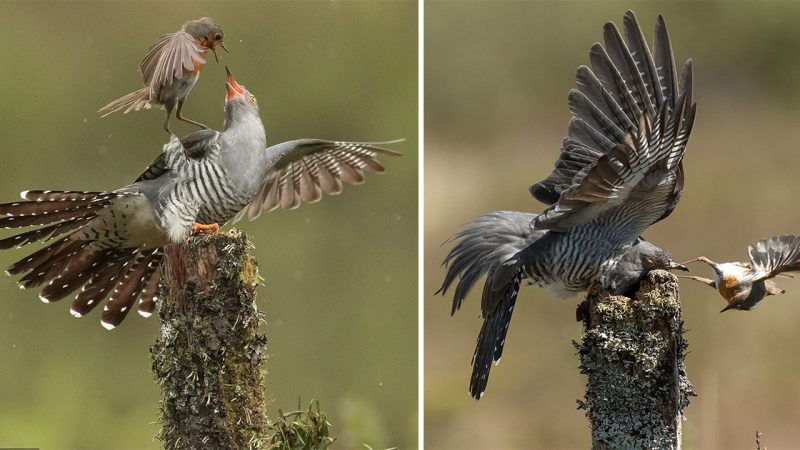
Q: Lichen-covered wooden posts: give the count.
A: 2